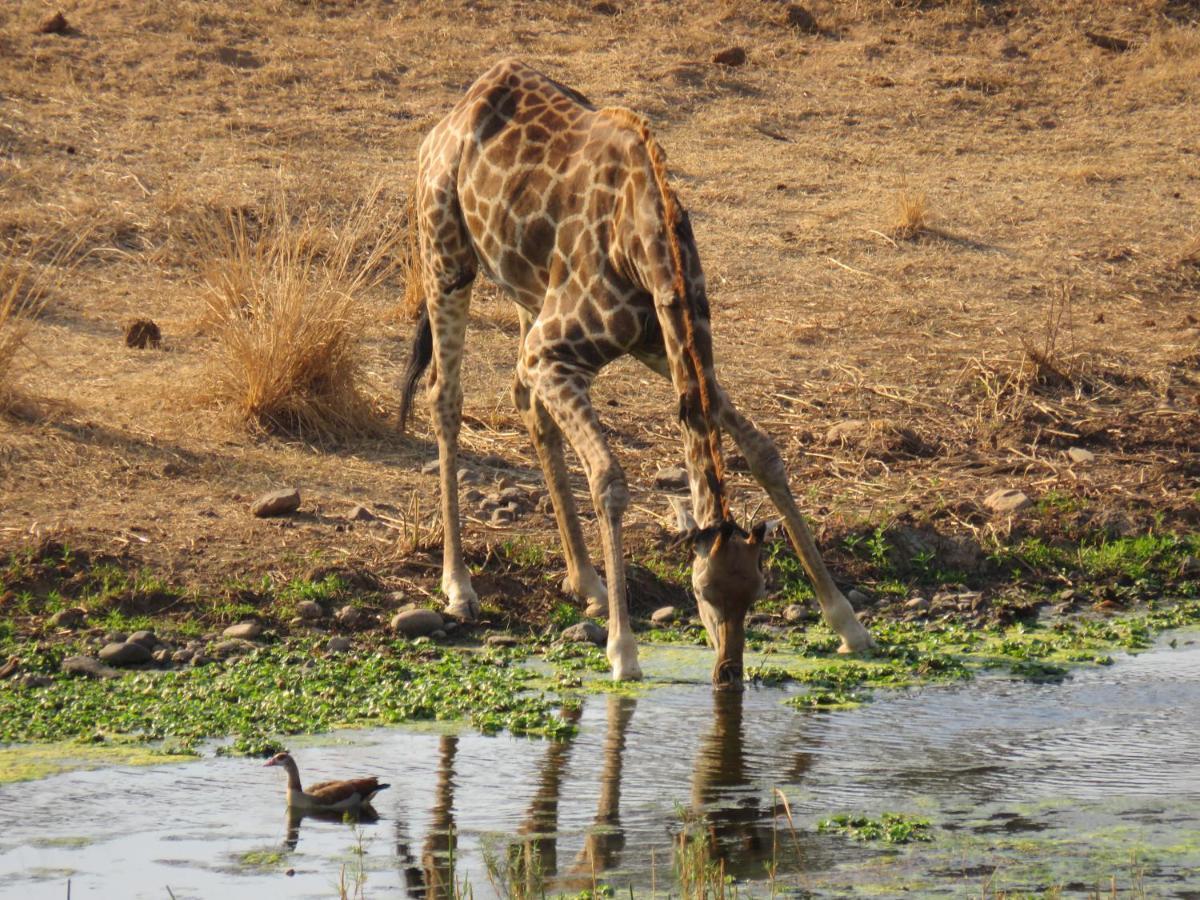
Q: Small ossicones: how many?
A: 2